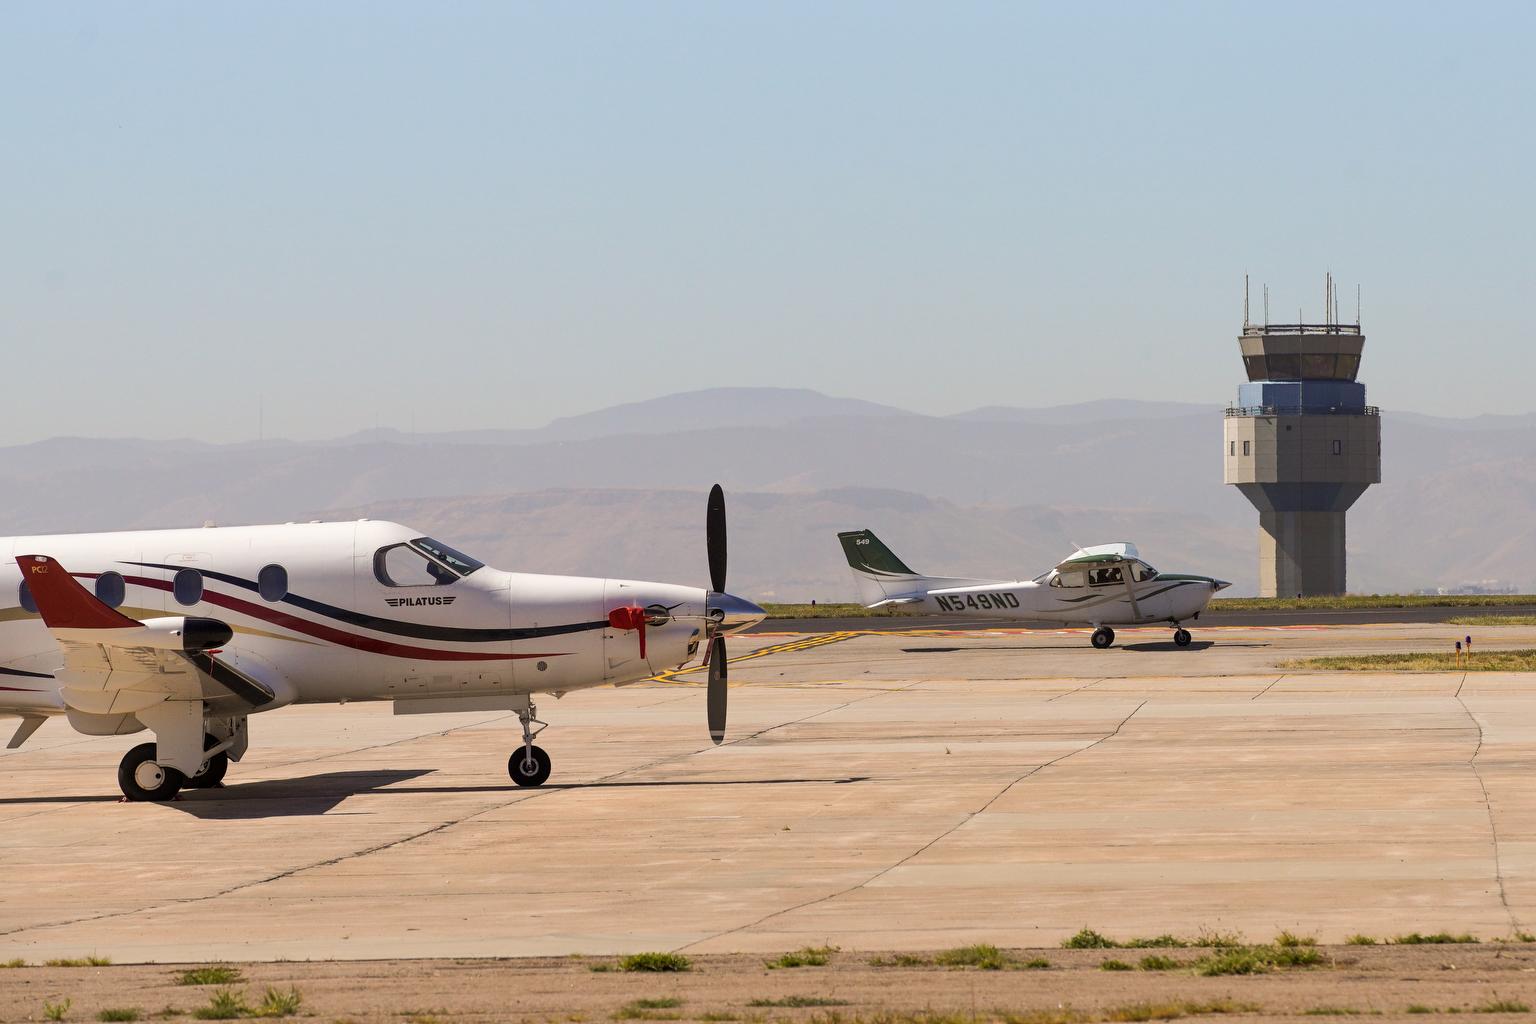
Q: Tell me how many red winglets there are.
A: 1